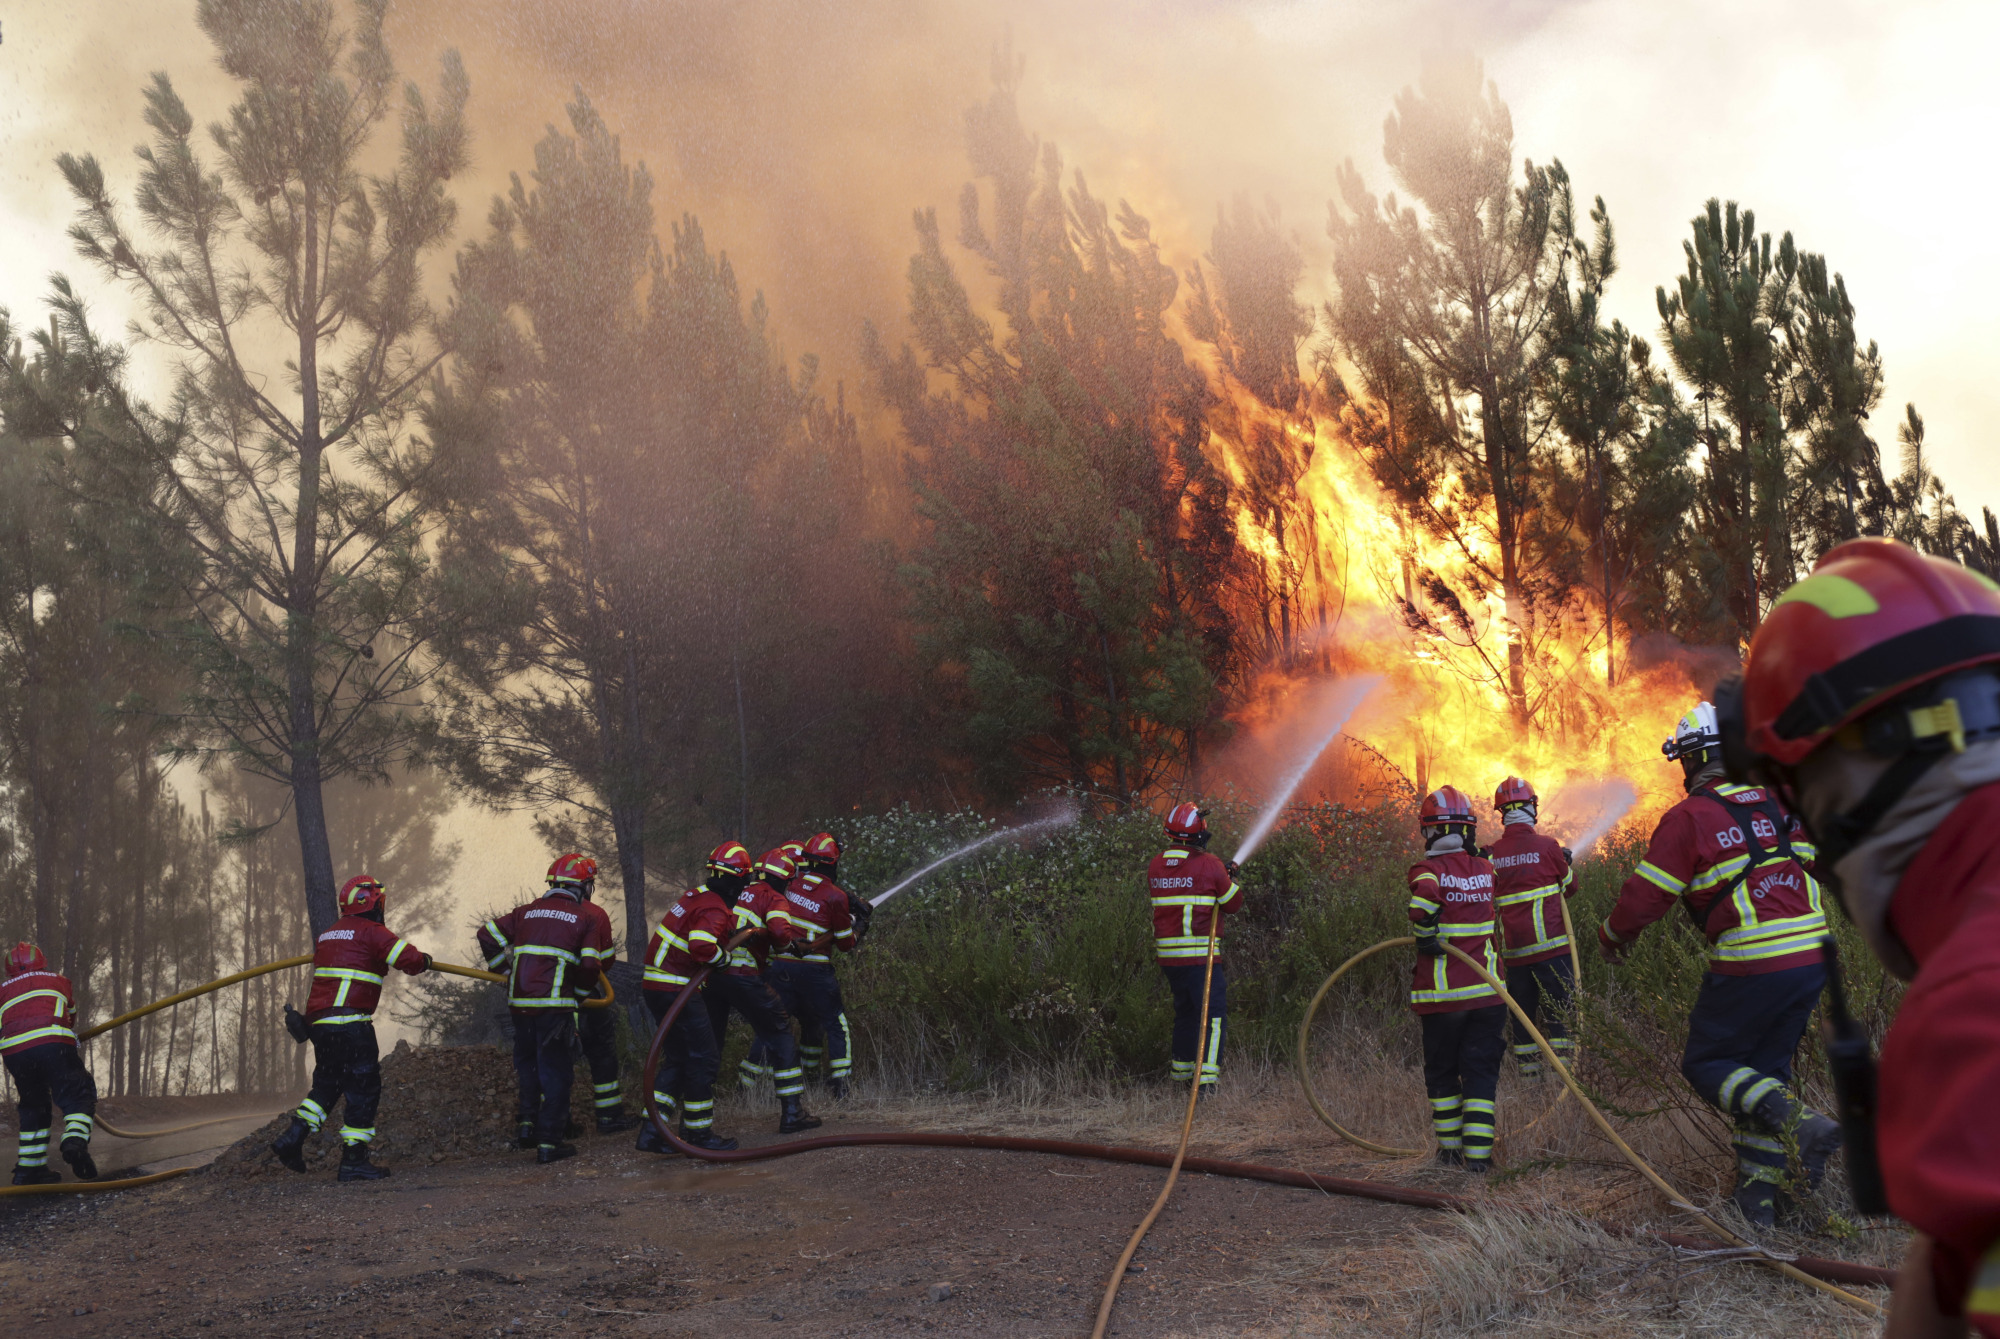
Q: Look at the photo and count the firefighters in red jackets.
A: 13